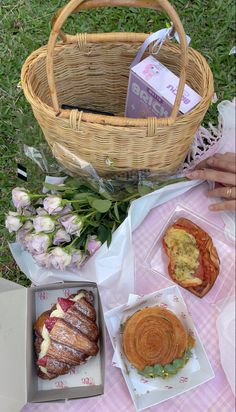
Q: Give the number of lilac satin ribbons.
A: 1